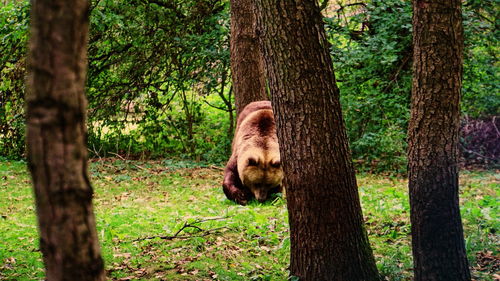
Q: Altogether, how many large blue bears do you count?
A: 0